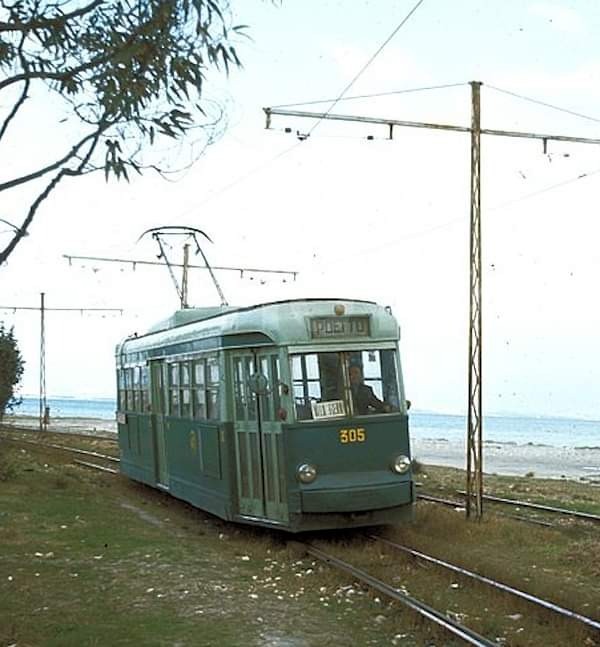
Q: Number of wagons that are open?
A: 0